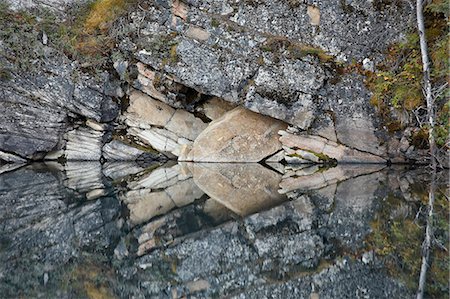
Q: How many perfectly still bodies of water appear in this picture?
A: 1